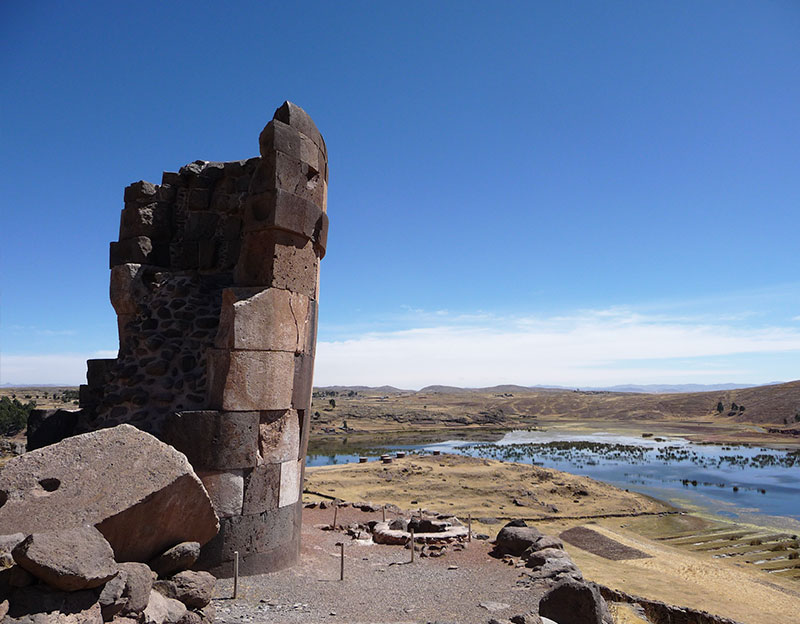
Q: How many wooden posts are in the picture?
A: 7